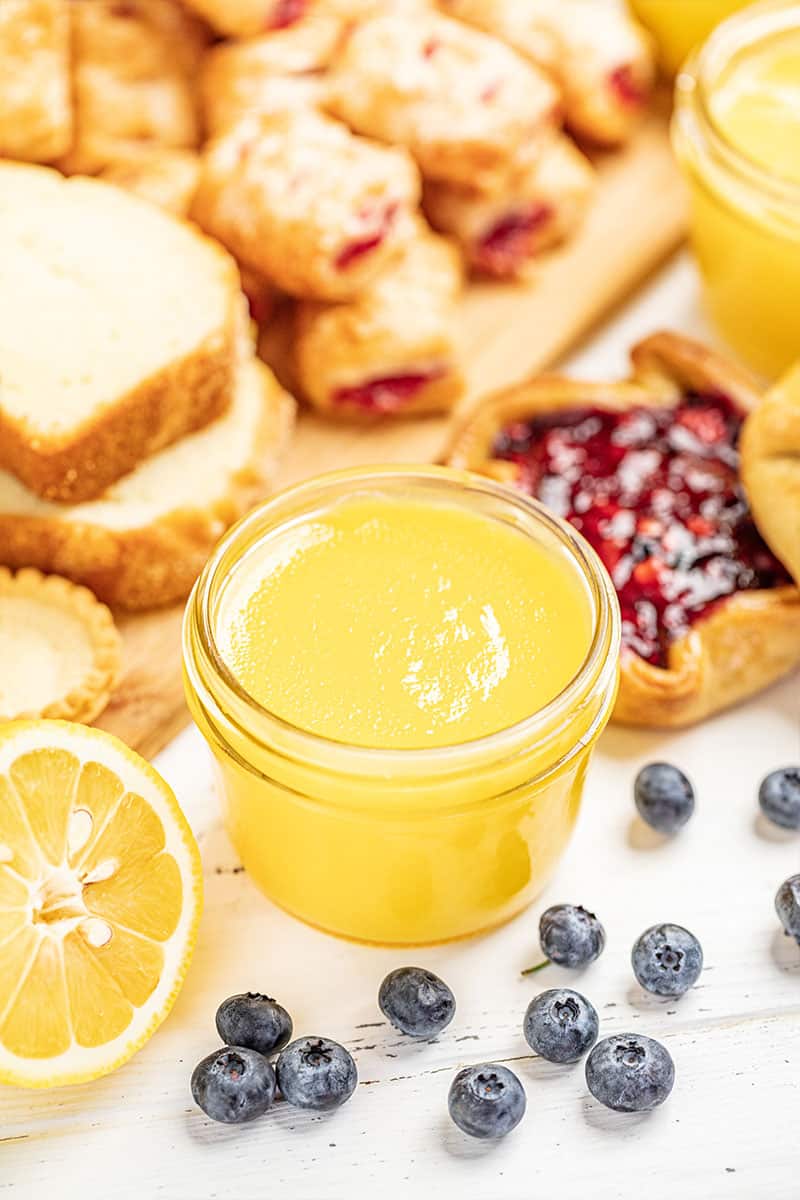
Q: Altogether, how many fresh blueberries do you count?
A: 12